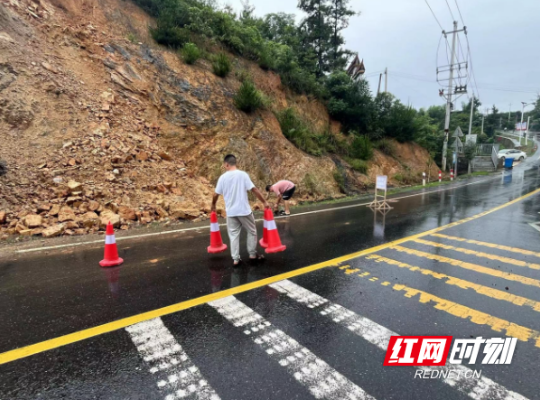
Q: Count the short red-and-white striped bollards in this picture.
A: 2